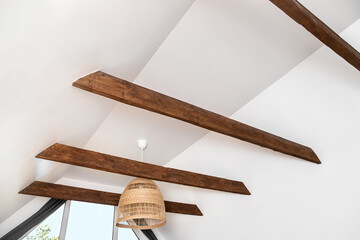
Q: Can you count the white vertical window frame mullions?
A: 2